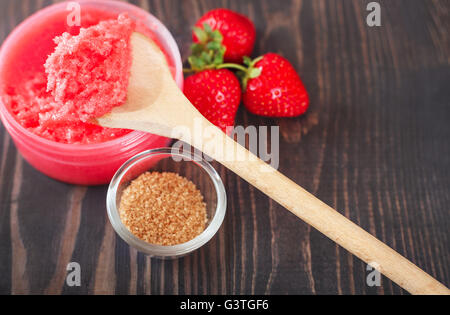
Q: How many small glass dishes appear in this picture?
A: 1